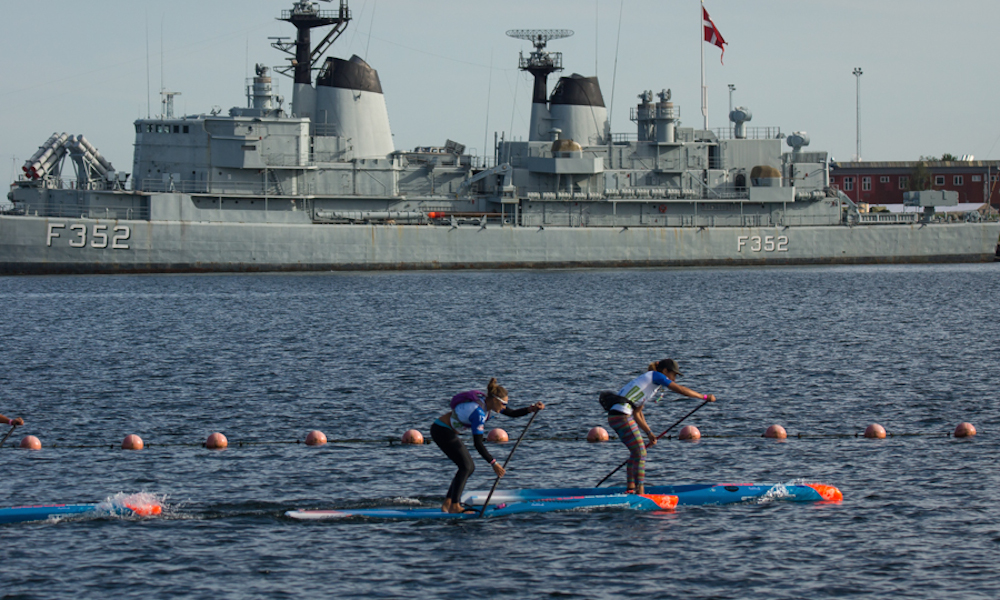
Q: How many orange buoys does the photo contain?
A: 11